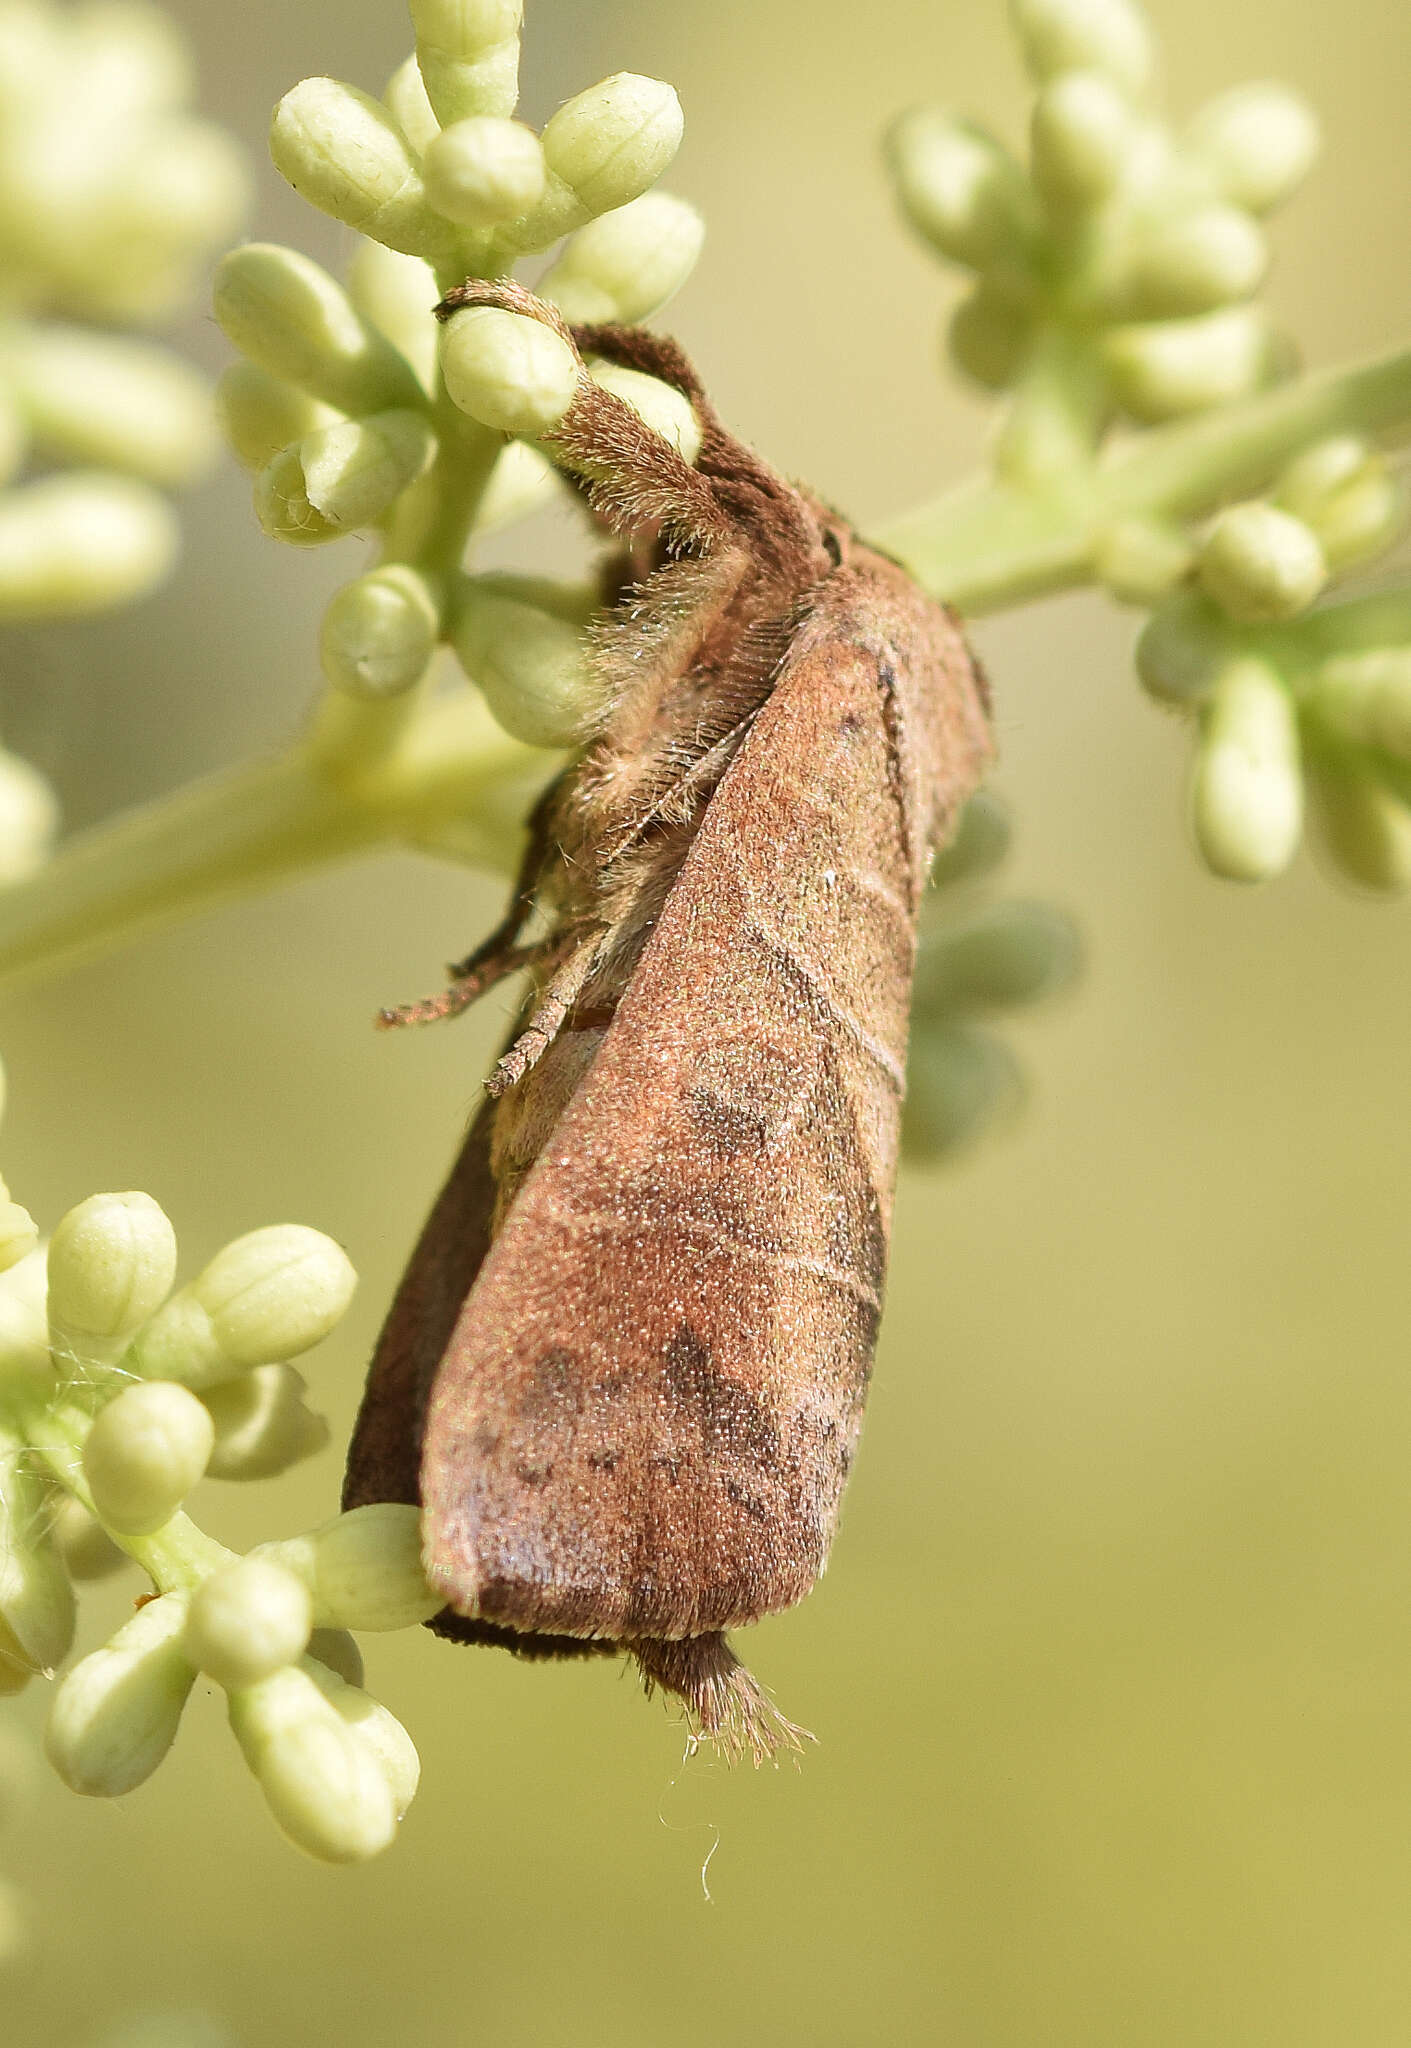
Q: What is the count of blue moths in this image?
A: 0